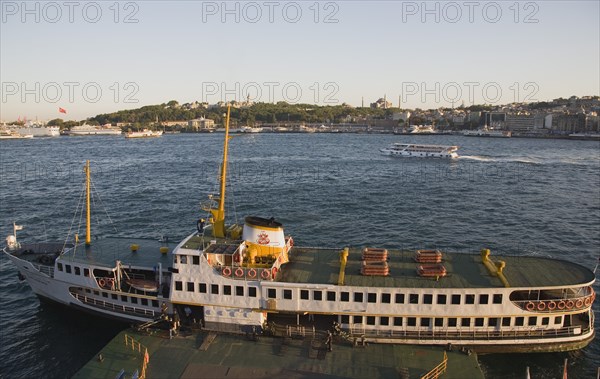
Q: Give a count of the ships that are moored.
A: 1